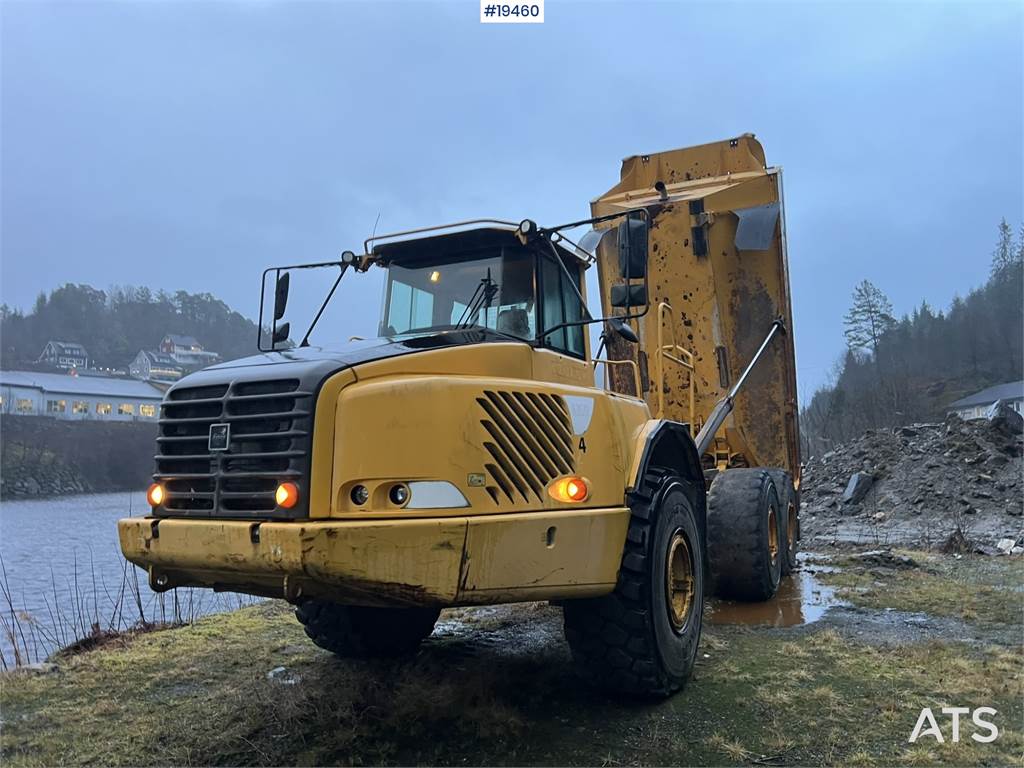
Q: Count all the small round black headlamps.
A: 2